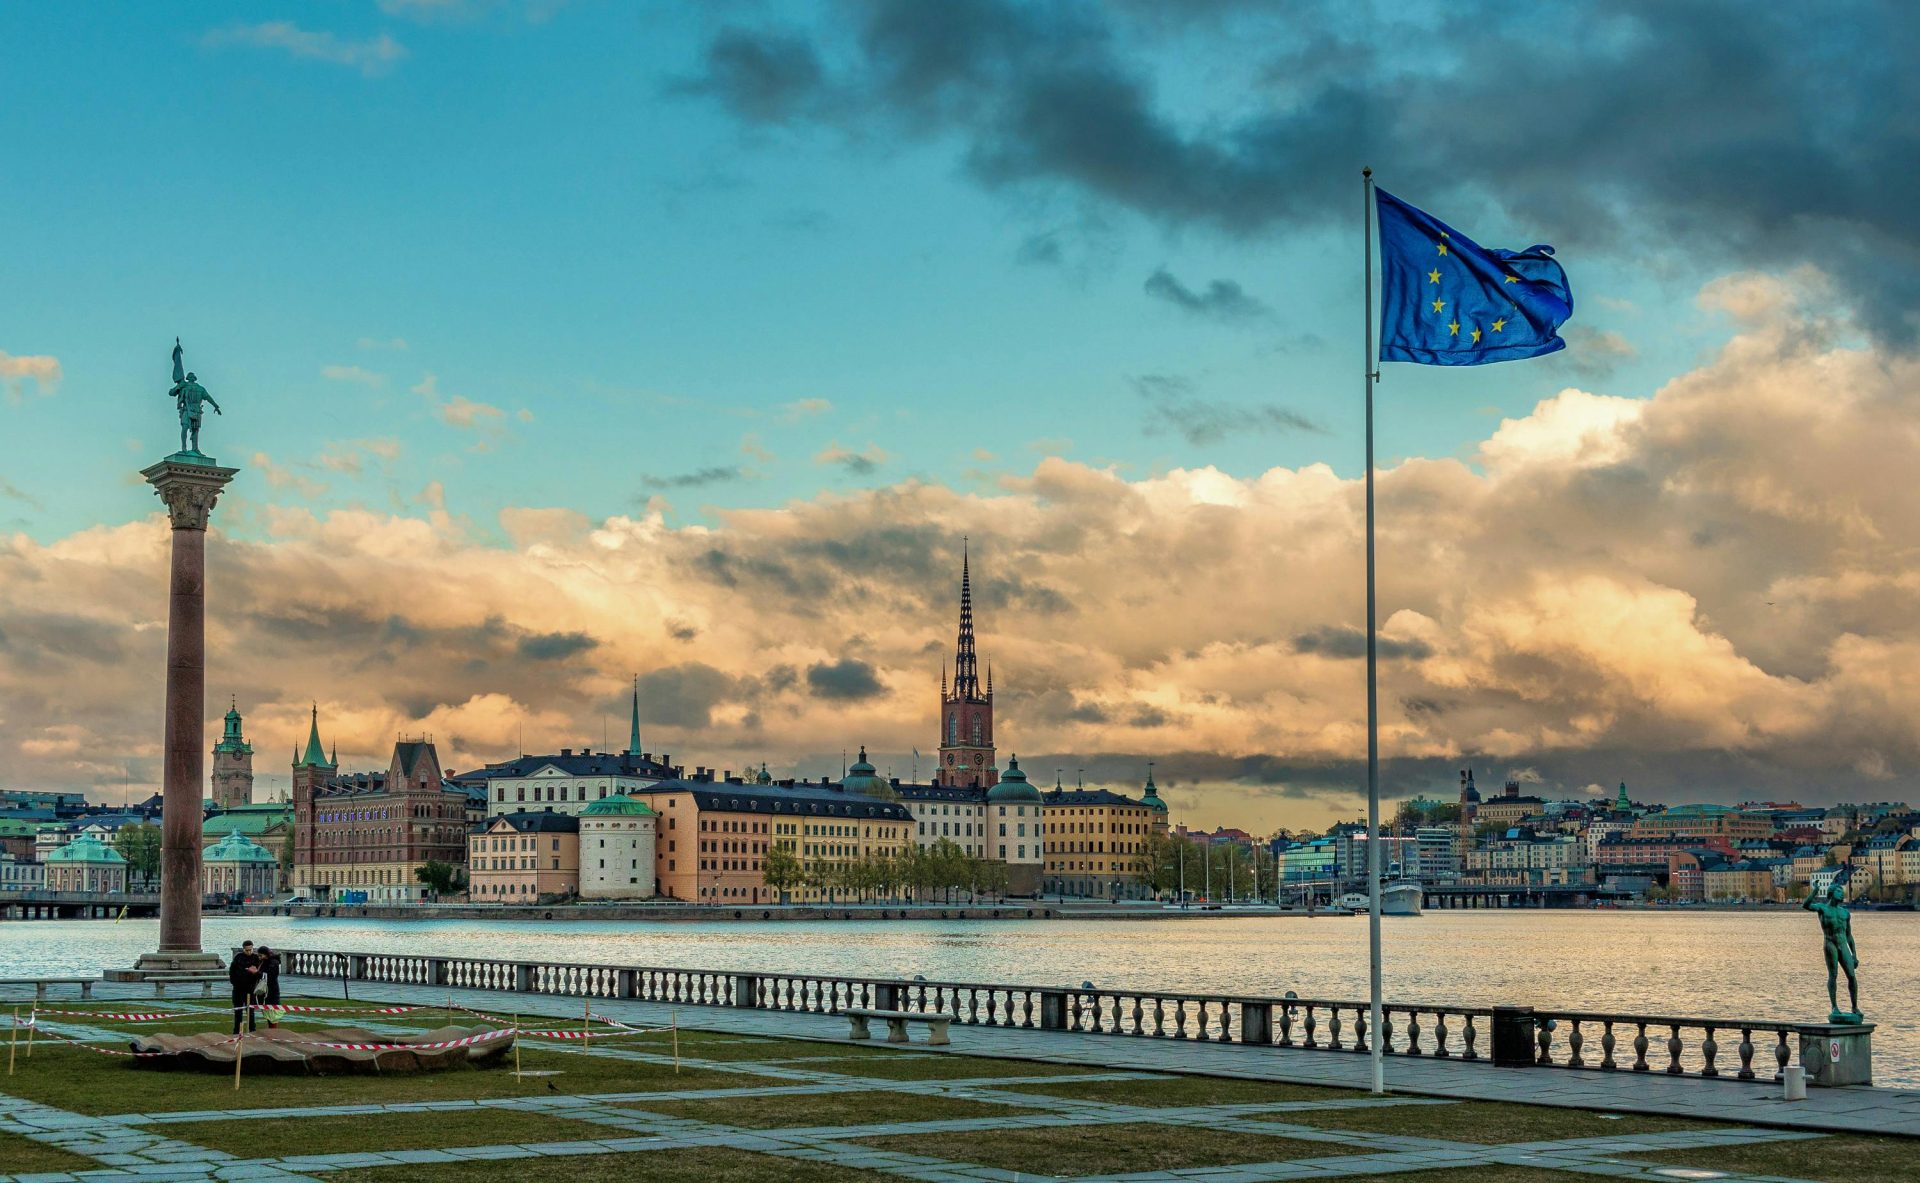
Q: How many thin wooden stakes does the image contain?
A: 8